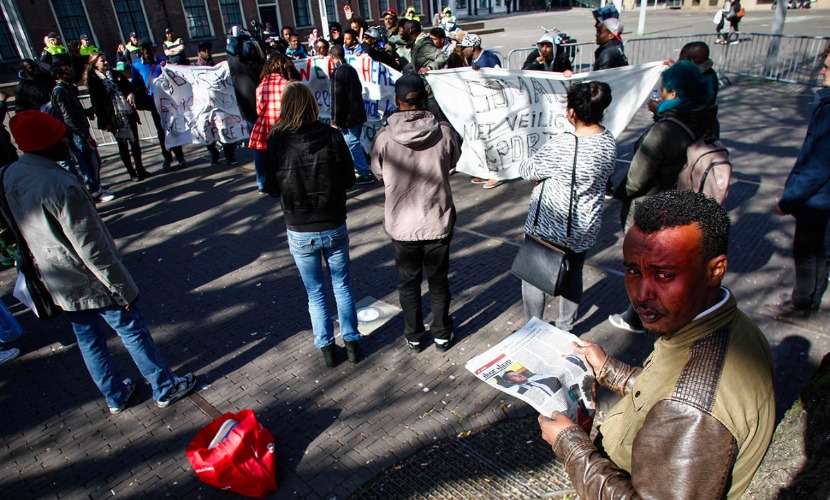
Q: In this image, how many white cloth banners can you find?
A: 3